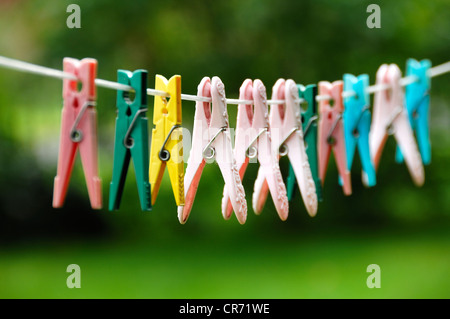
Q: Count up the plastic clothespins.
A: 11